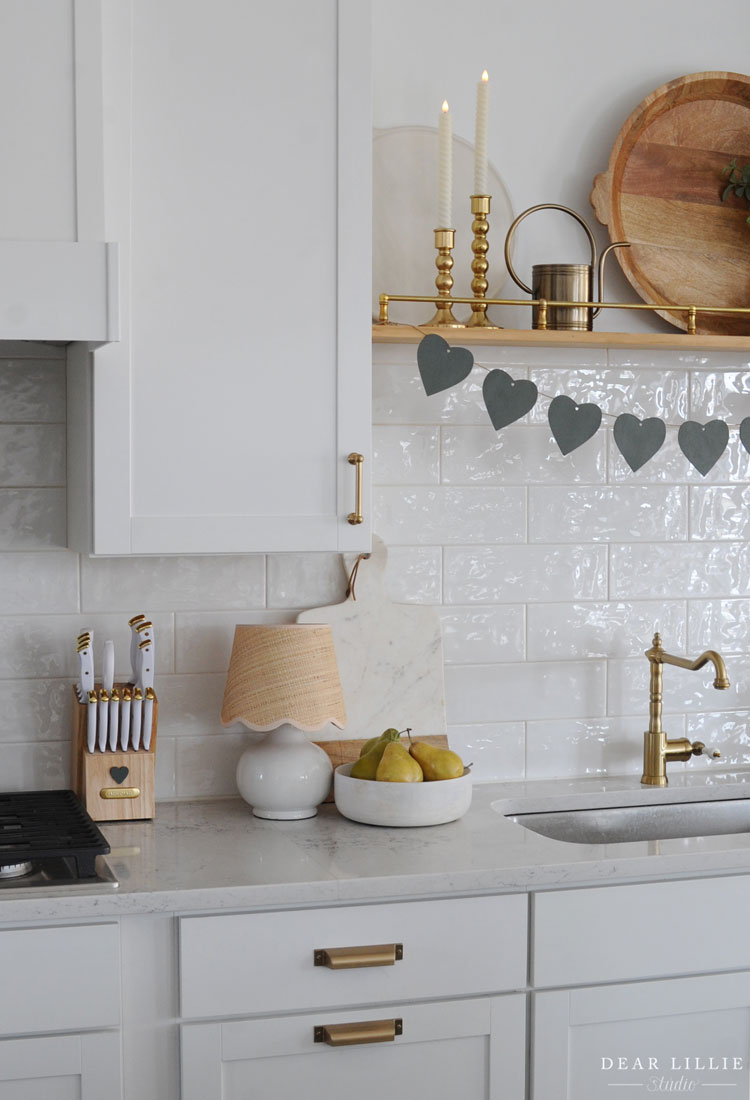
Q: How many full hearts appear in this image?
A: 6